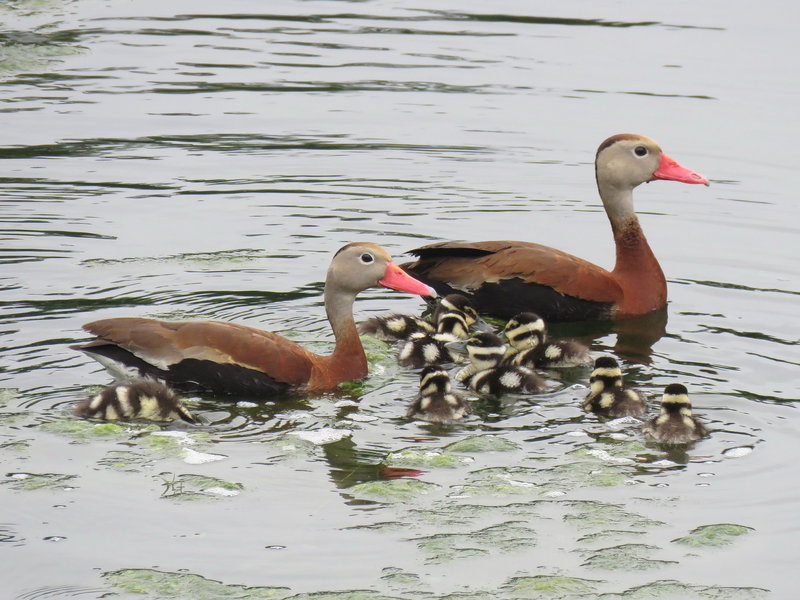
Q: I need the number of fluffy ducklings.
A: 8